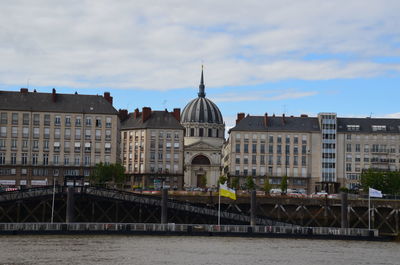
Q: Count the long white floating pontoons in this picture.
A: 1